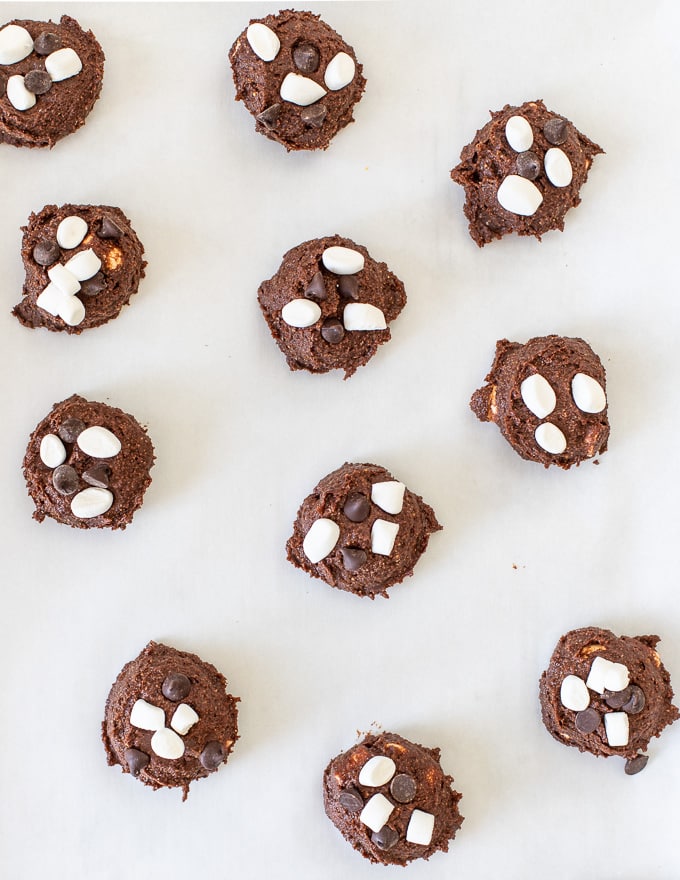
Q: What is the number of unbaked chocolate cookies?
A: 11